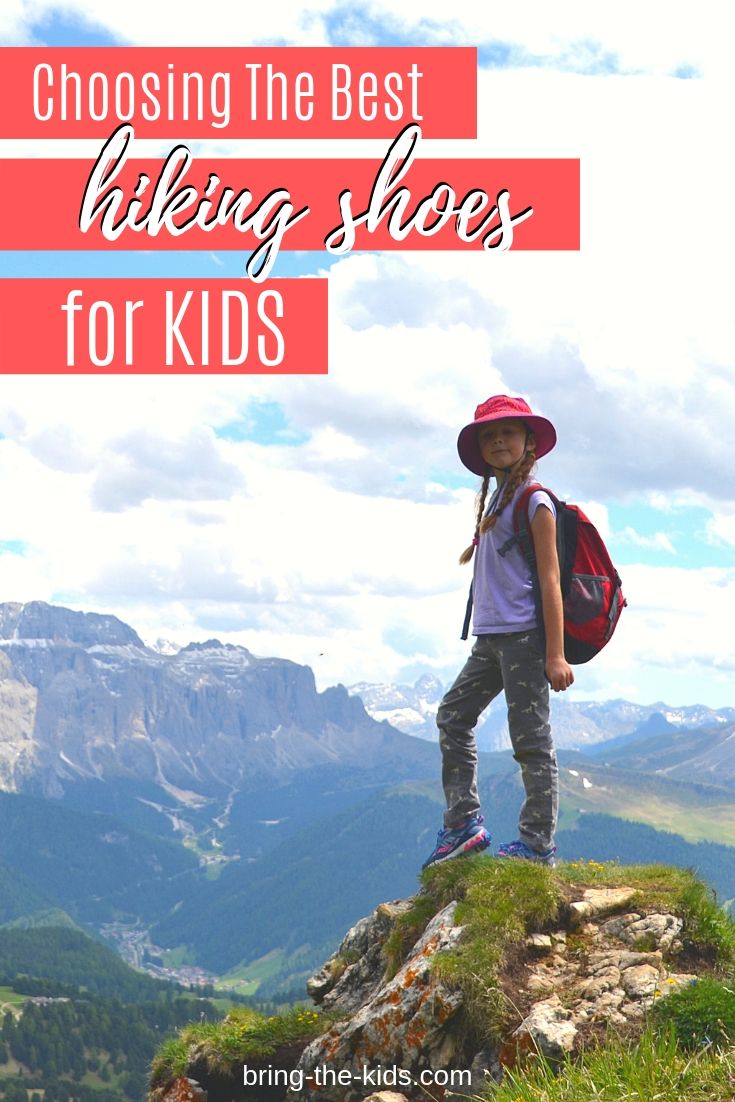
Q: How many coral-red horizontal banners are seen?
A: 3